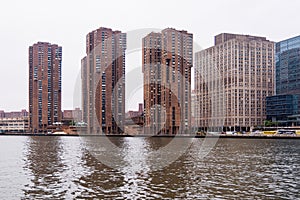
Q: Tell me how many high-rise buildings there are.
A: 5